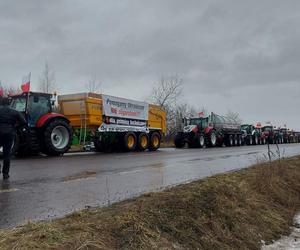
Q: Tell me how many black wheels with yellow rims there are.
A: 3